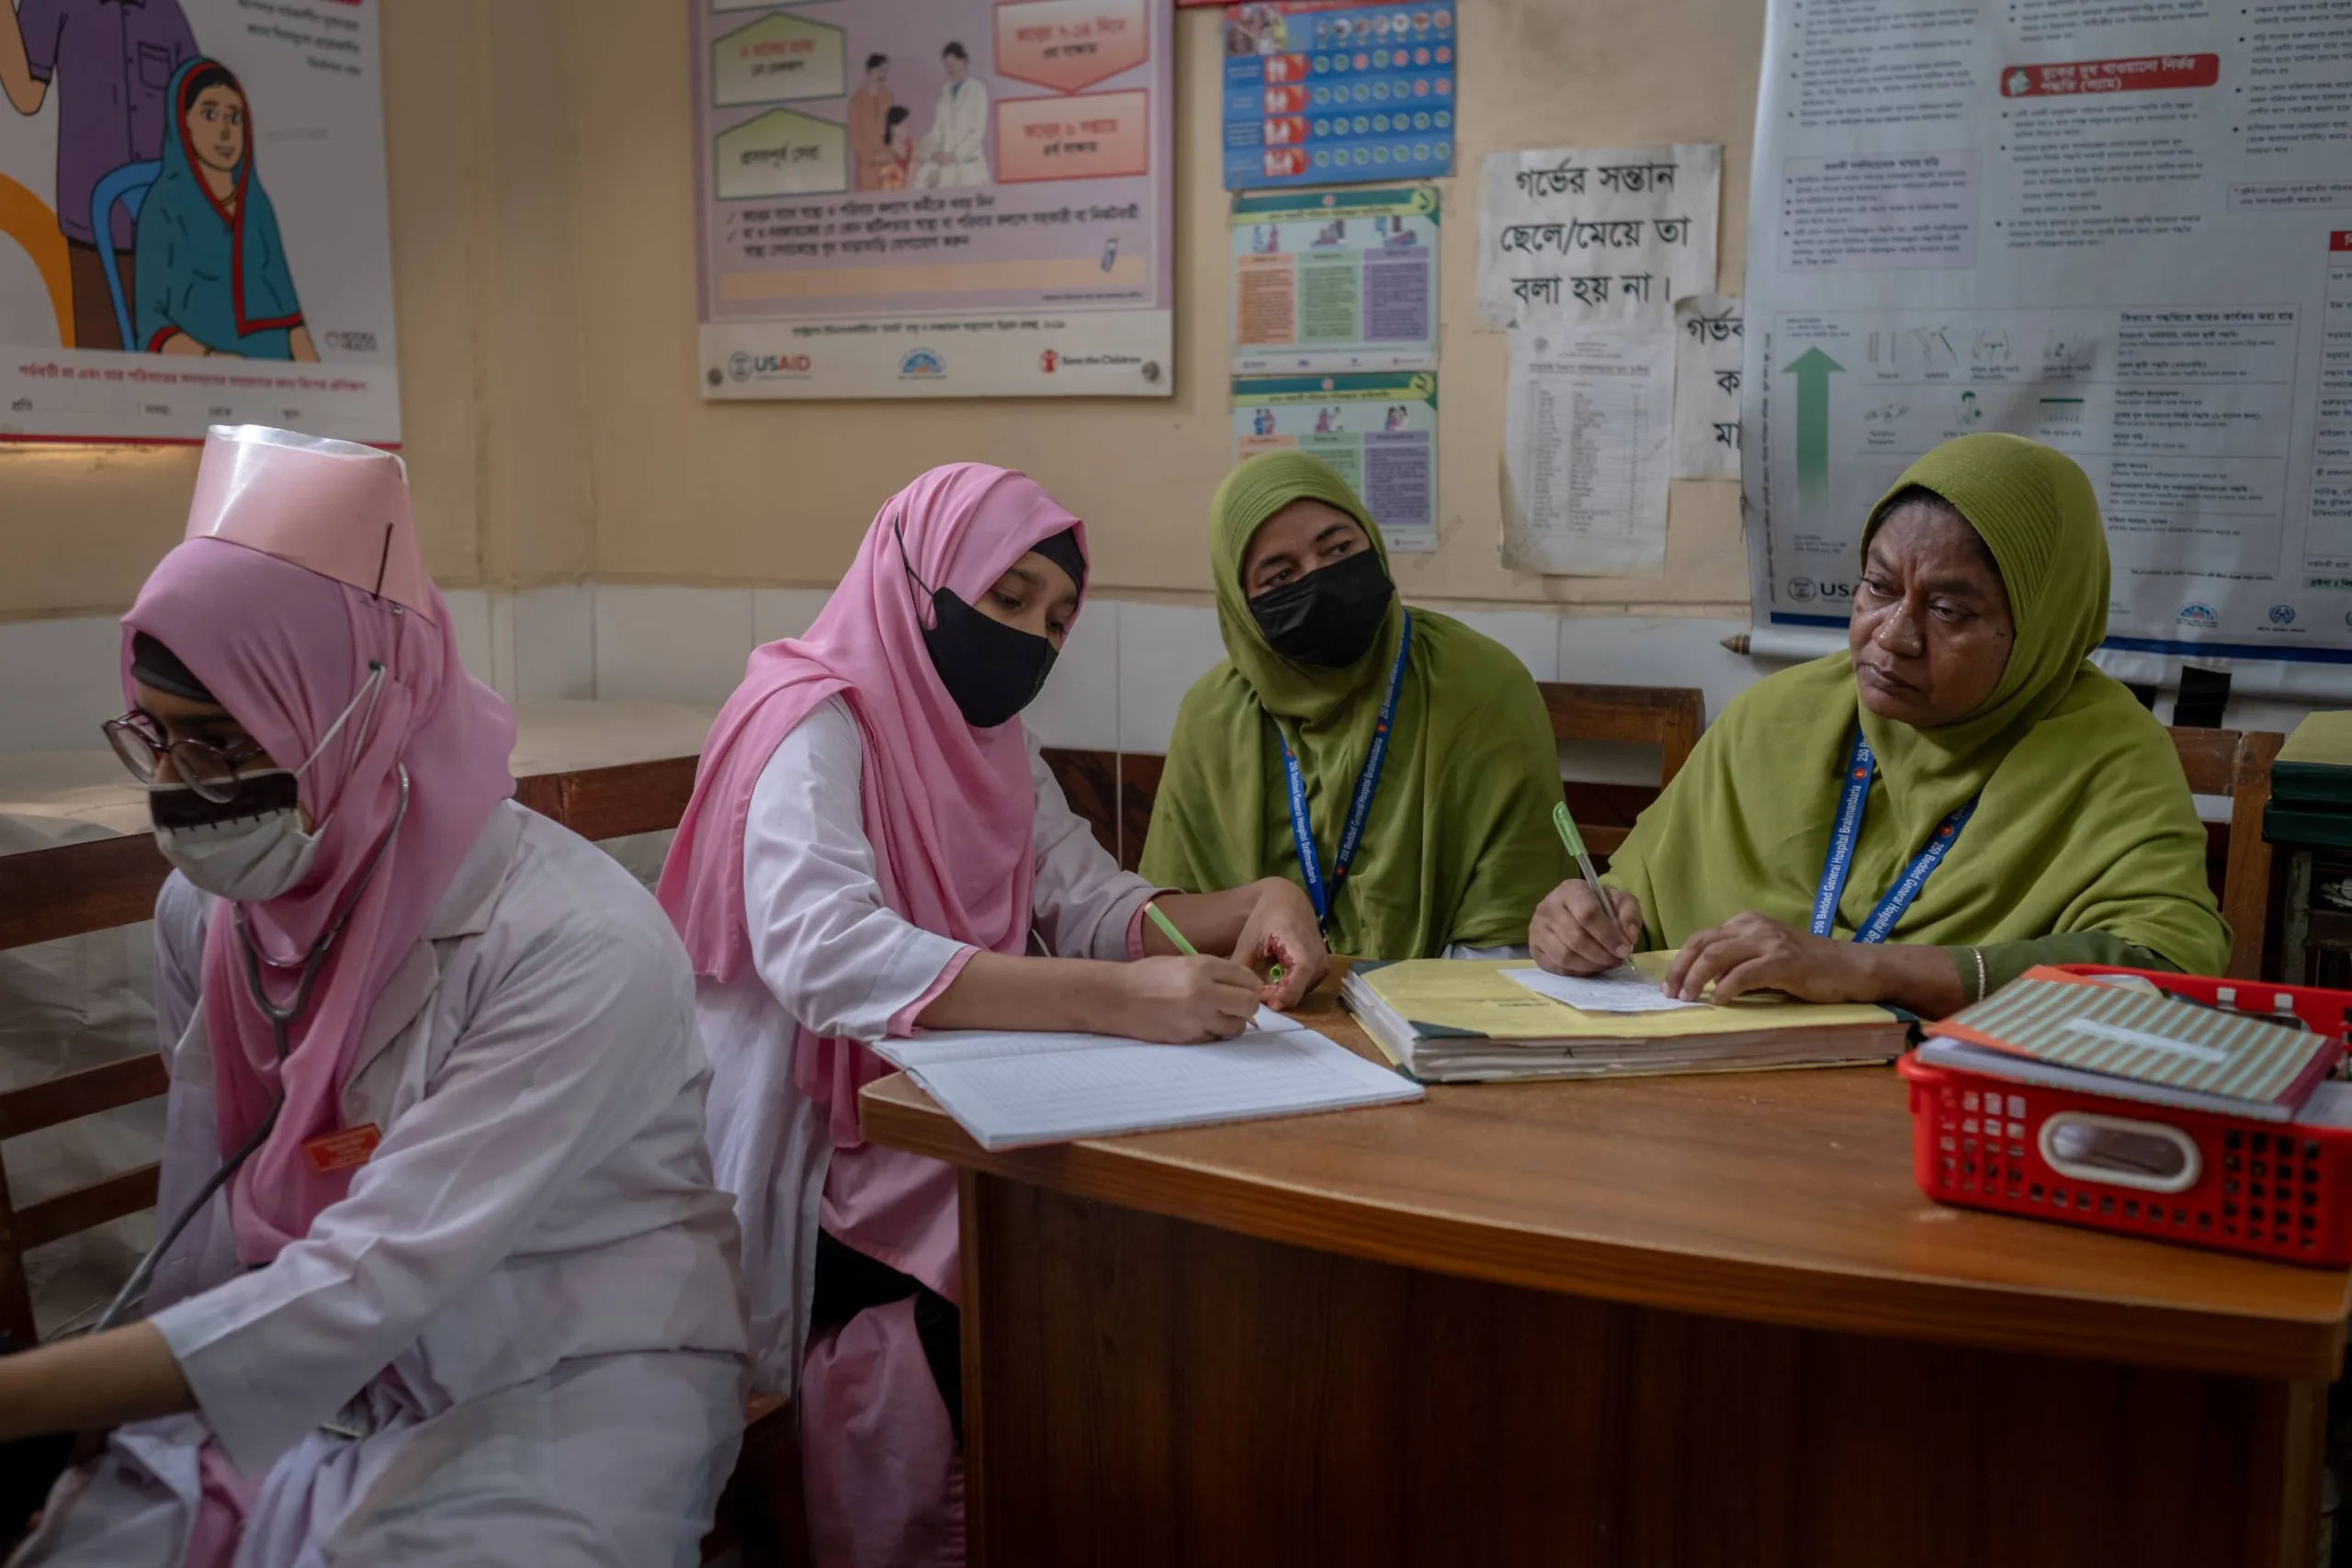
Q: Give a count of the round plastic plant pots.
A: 0